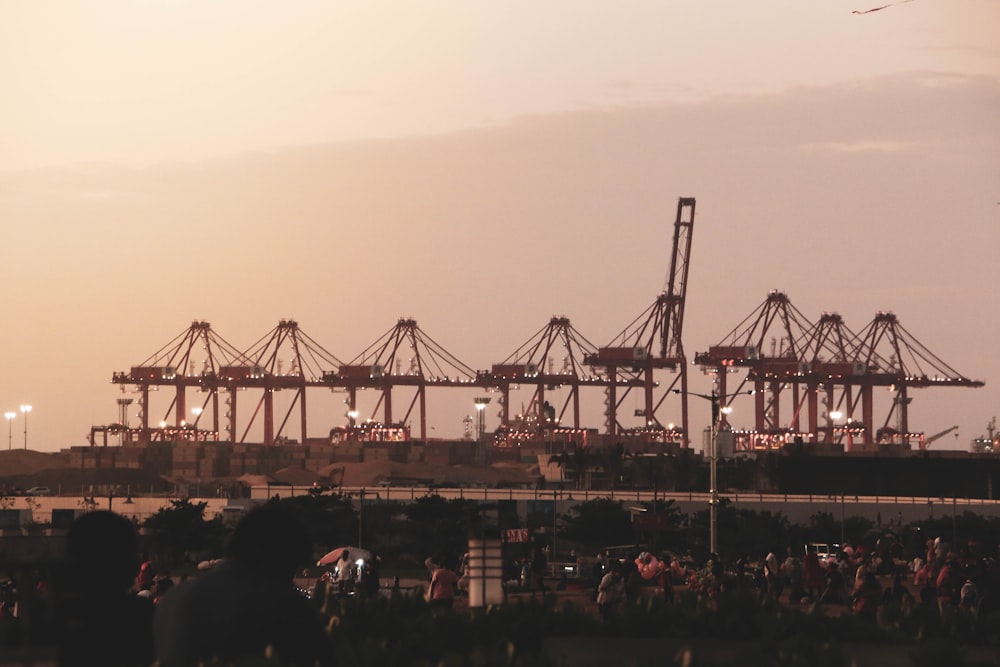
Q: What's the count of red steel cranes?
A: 8